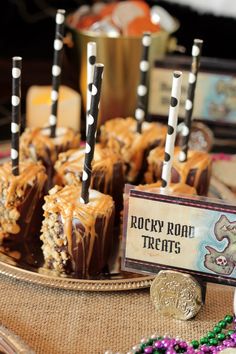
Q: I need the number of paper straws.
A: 7